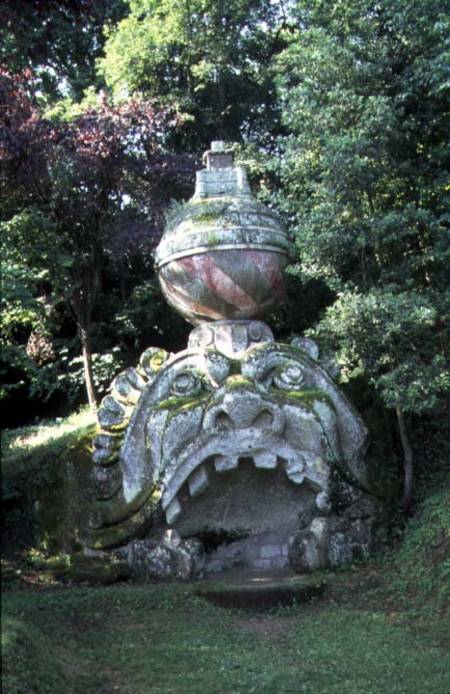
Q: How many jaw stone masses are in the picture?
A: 2